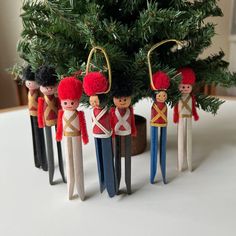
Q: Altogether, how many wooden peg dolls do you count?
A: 7